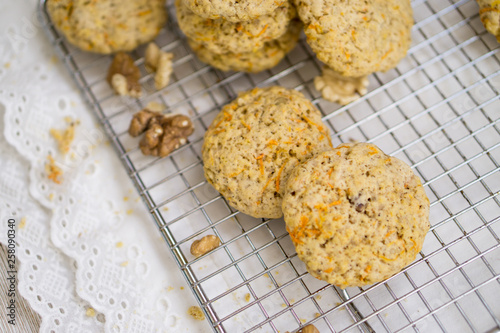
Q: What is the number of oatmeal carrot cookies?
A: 8